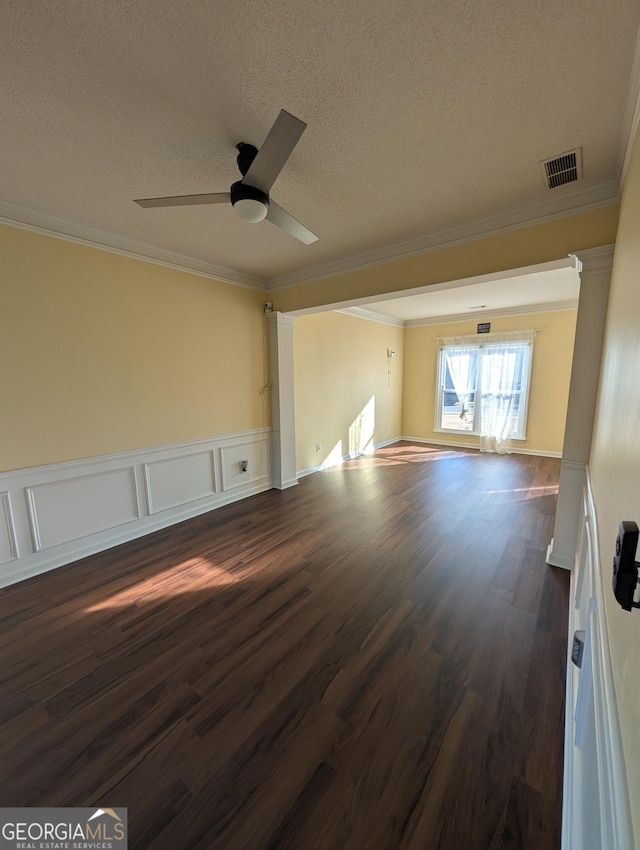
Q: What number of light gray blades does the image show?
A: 3